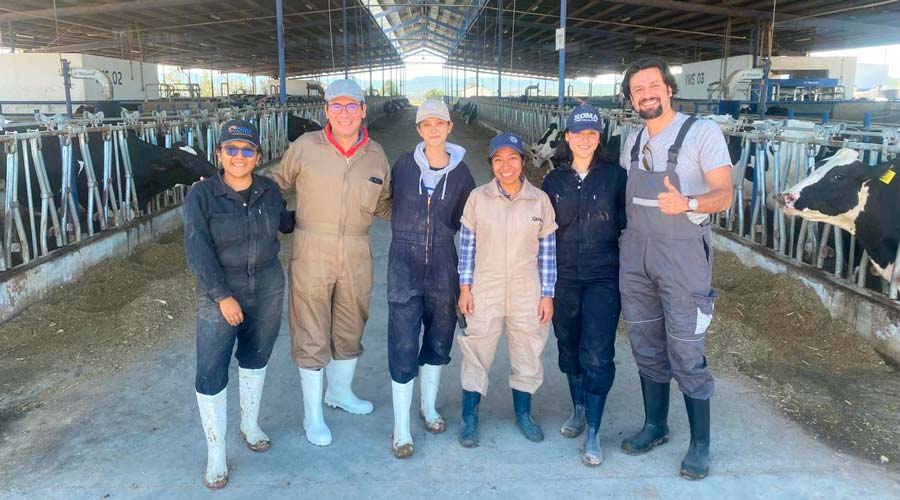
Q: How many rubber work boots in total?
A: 12